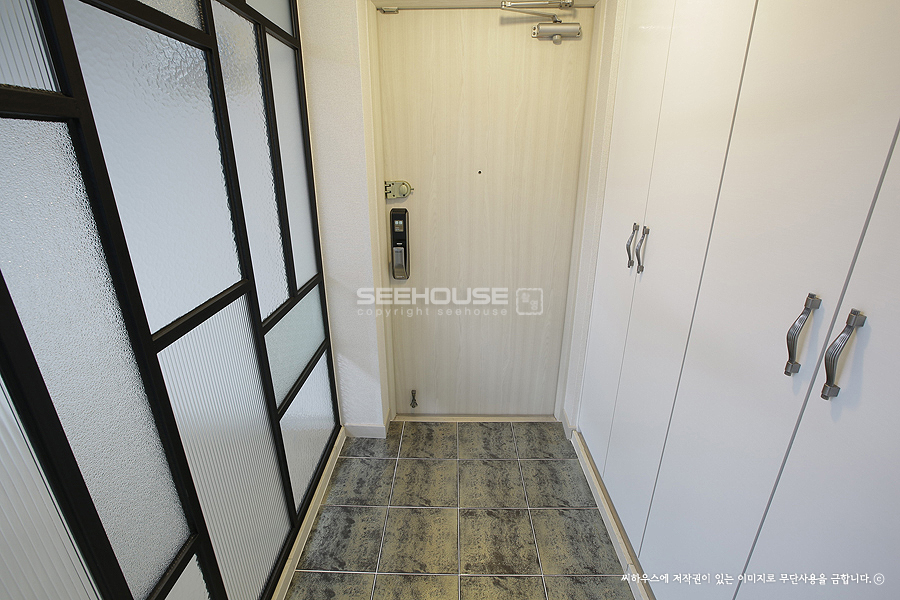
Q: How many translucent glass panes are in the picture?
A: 12